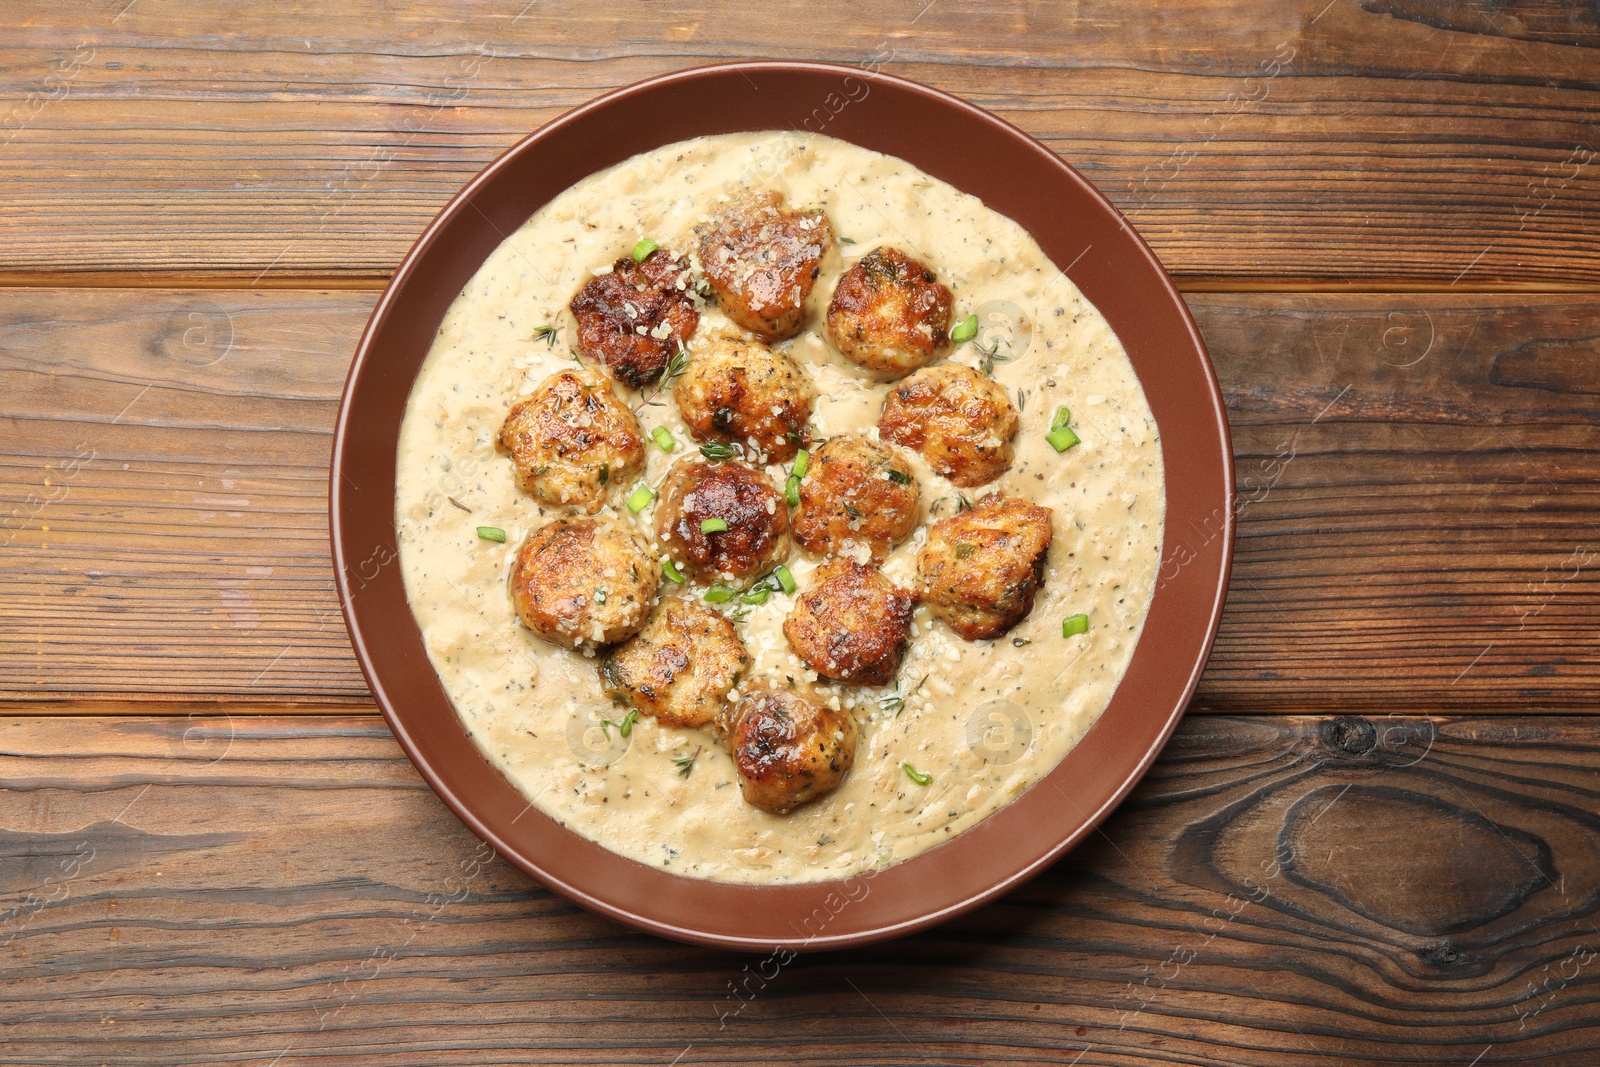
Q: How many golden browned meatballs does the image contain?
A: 13